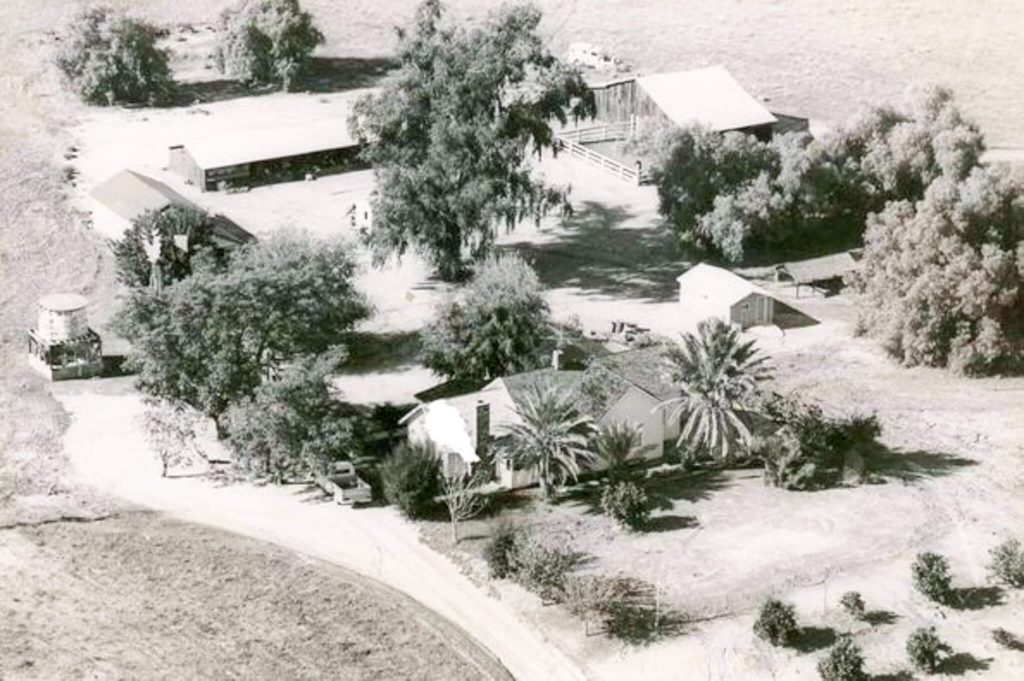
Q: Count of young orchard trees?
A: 7